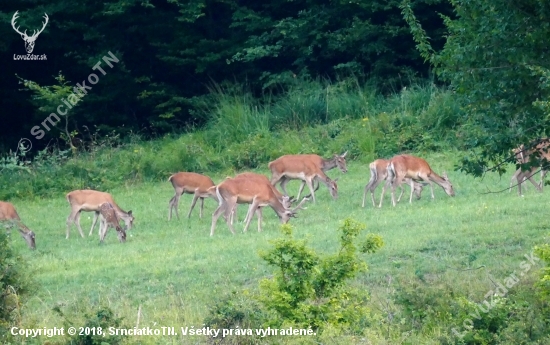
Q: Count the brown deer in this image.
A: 11